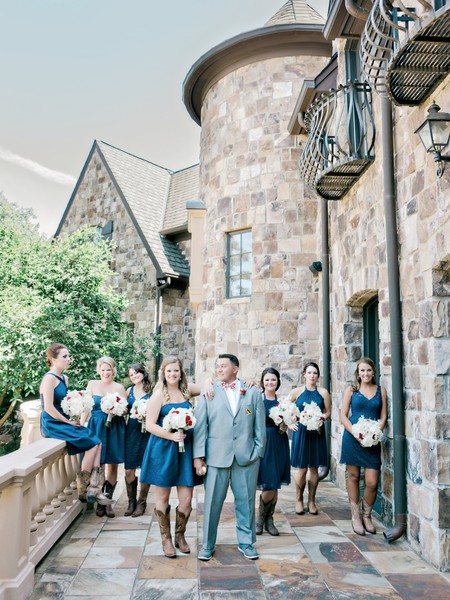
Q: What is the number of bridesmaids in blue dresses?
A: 7